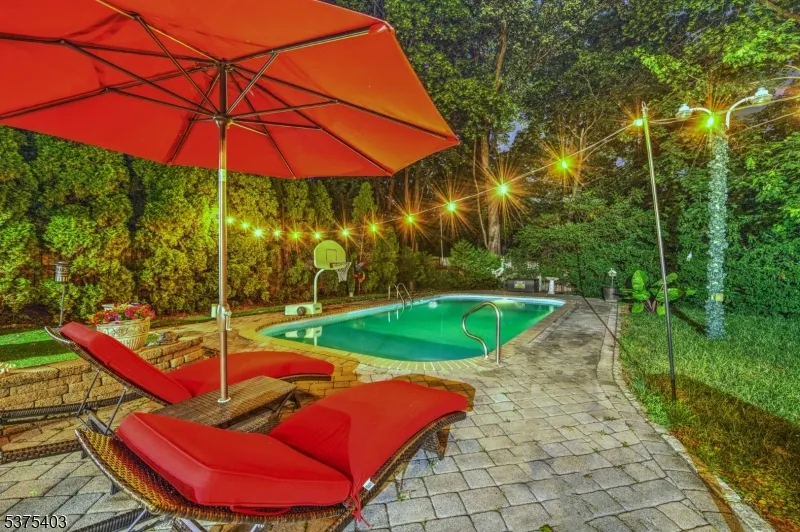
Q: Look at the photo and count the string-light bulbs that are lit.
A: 14